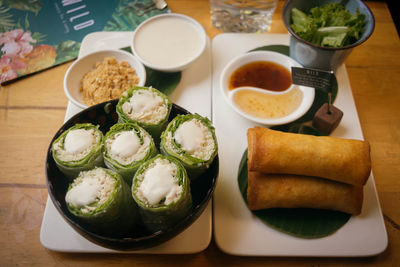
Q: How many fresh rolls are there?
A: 6